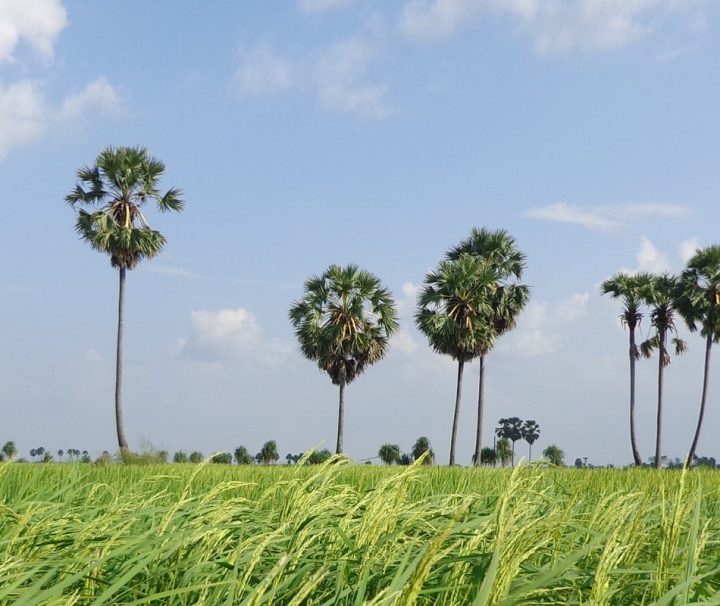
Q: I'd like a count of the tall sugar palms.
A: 7